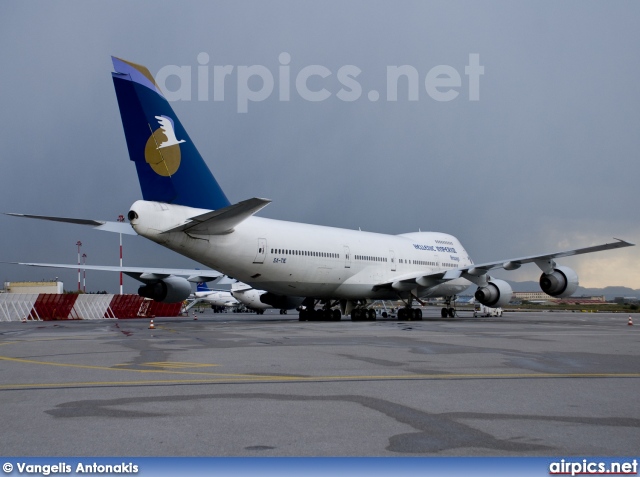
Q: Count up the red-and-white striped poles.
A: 3